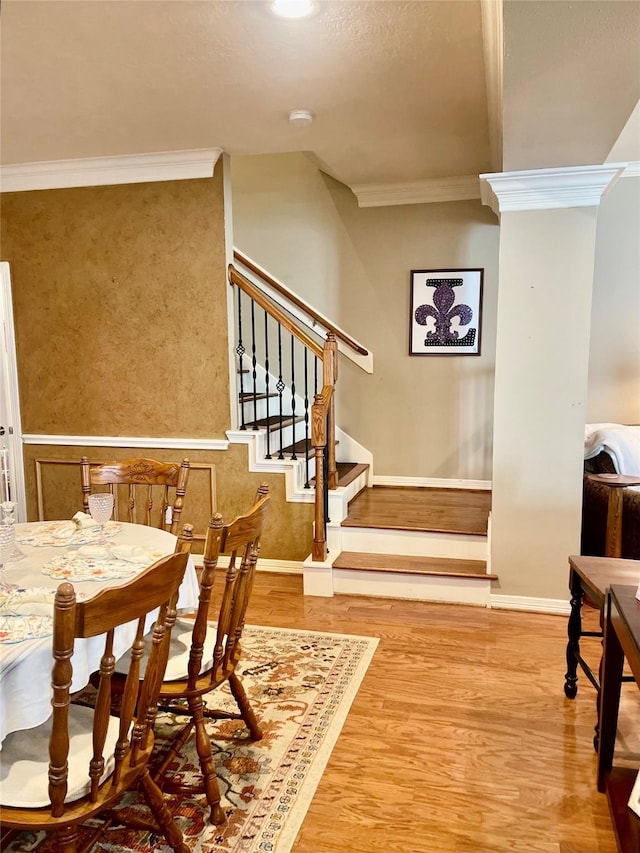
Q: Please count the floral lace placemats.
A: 3